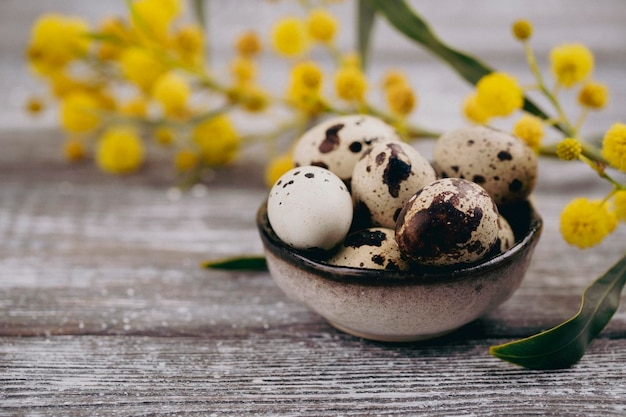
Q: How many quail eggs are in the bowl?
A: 7